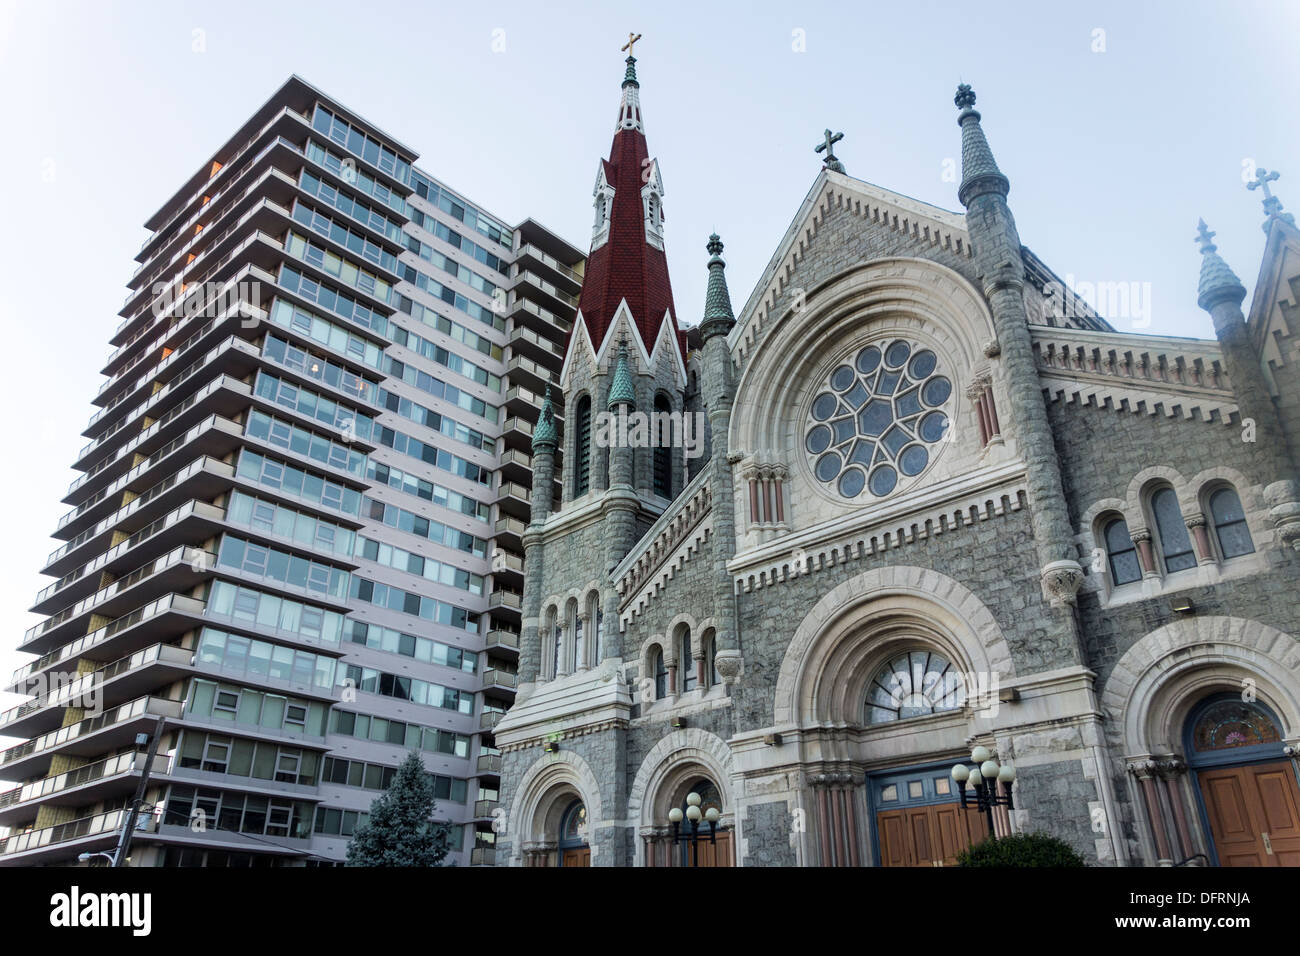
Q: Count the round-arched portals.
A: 4